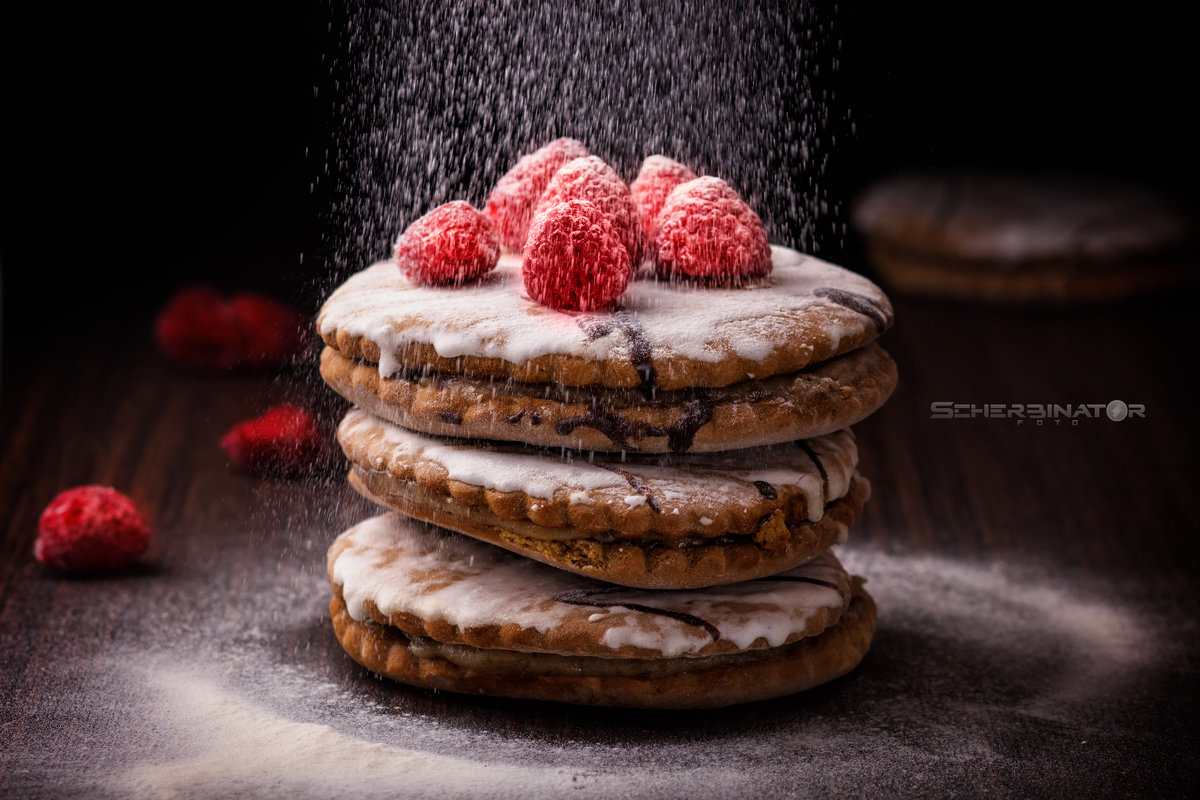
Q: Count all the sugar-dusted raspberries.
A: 6